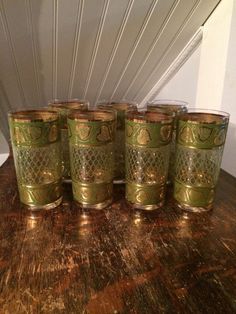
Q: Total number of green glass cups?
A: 7